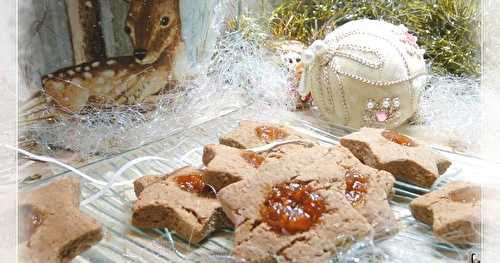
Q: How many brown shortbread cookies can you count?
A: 8